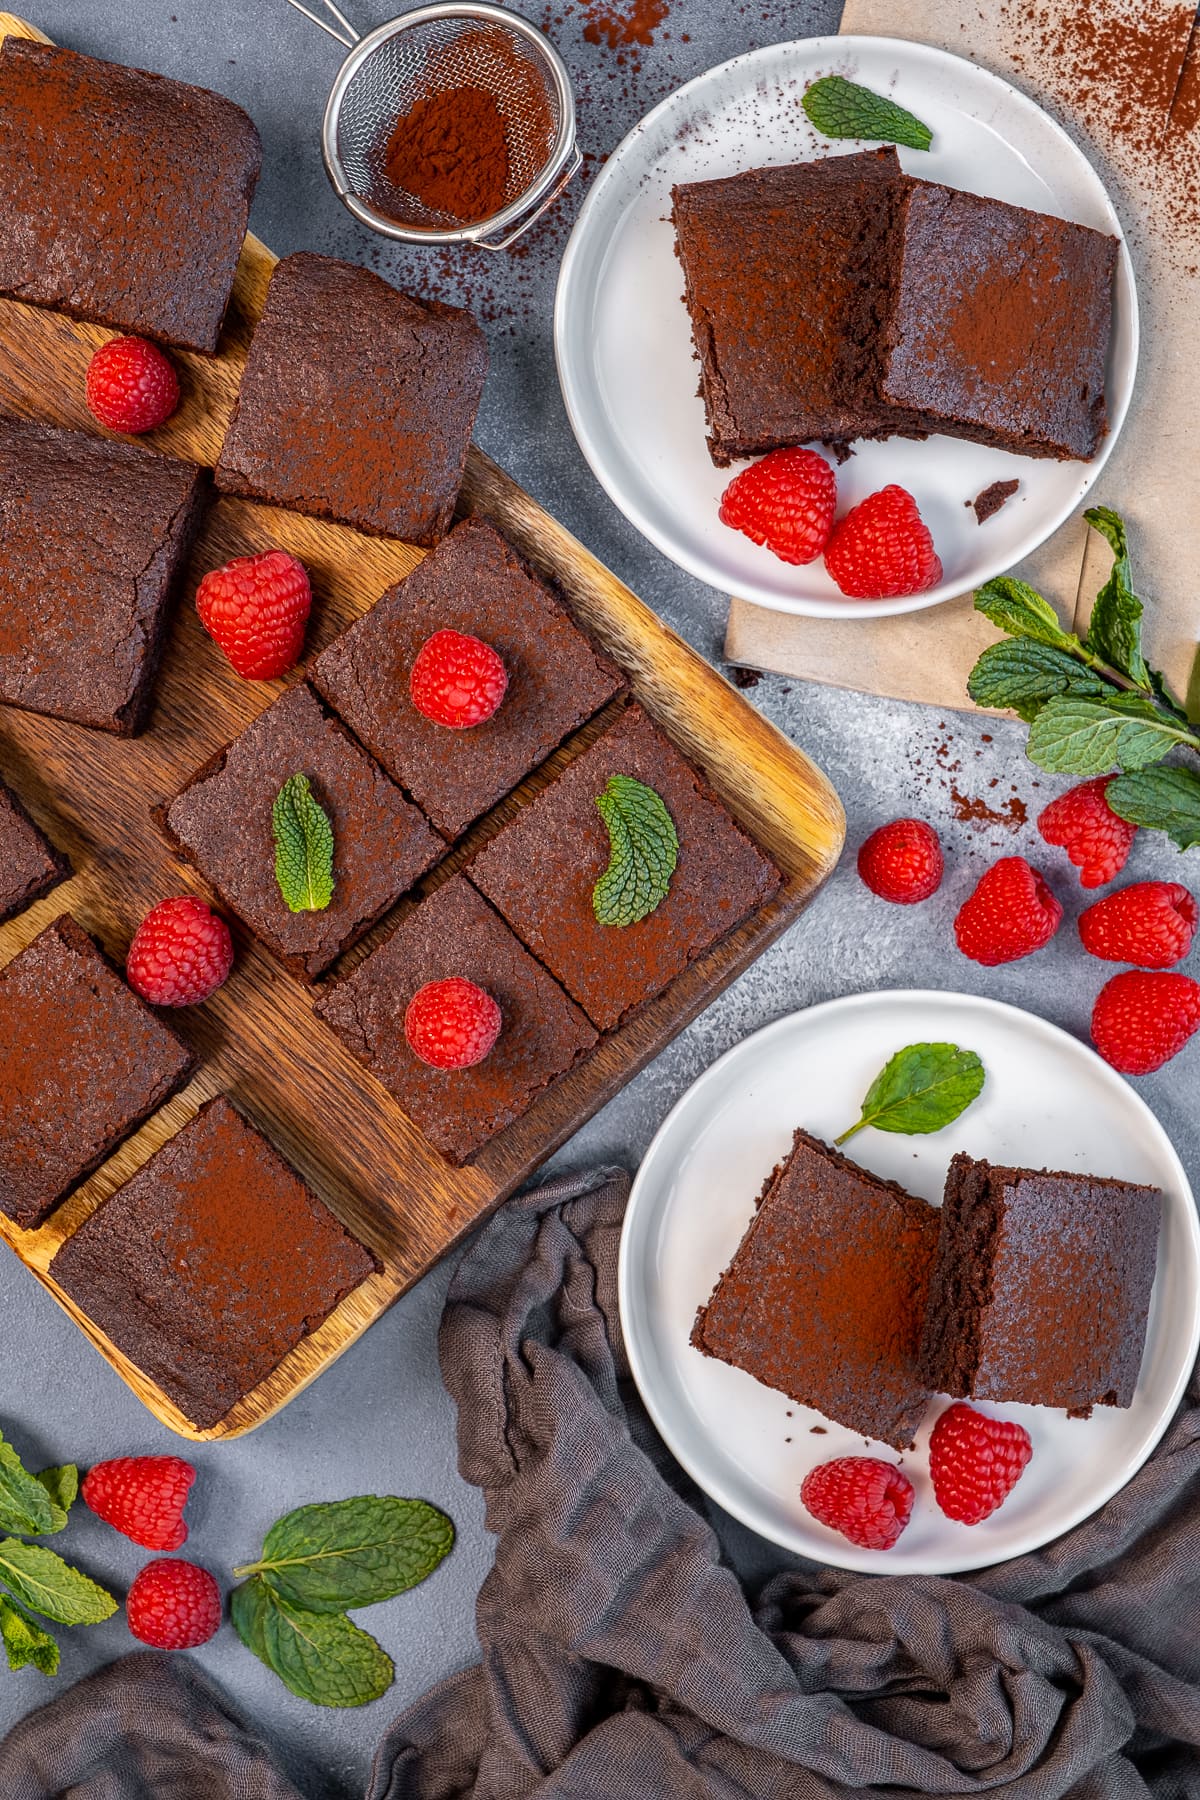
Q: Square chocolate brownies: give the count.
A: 14